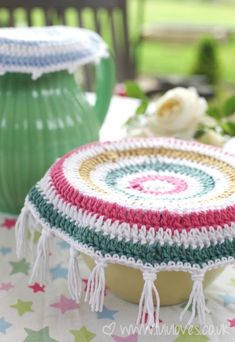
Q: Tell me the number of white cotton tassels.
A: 6